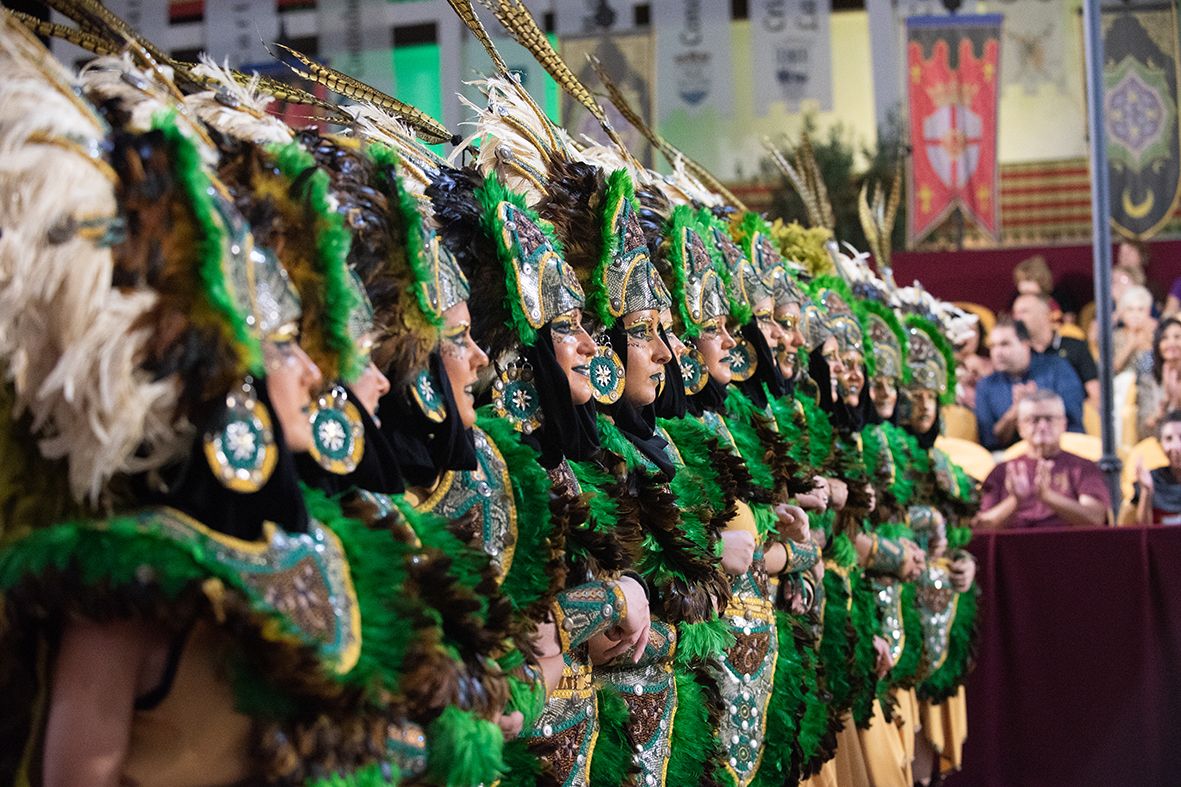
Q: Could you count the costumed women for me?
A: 13